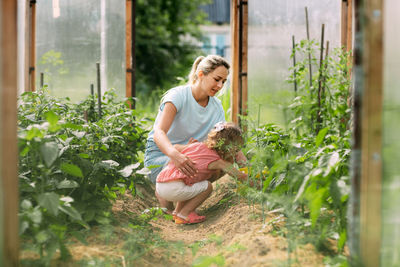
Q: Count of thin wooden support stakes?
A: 7